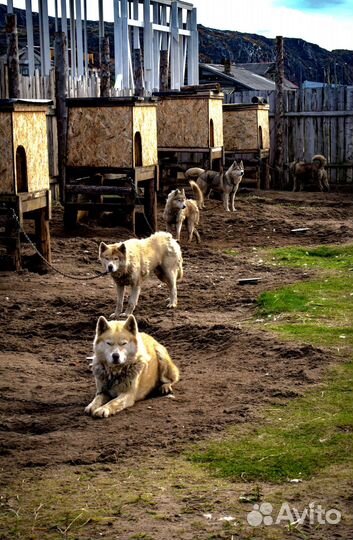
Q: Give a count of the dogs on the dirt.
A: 5